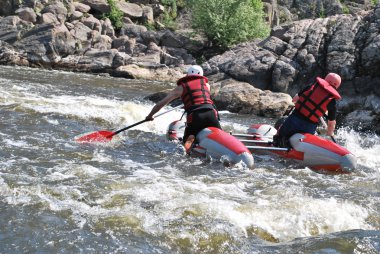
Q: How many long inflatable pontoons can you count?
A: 2